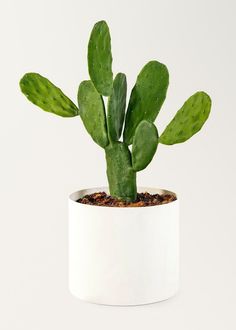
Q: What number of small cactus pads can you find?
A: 7